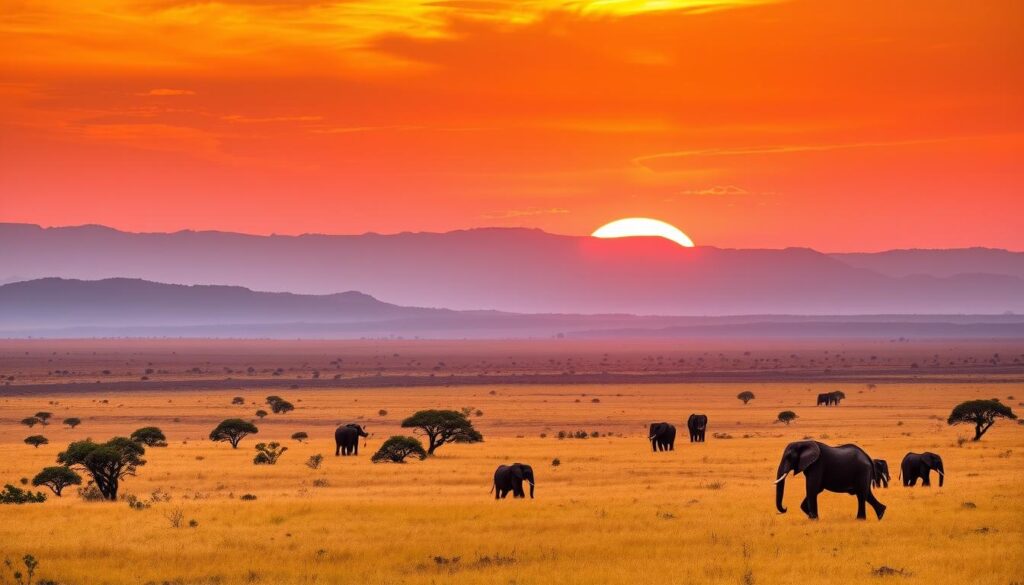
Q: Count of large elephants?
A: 1